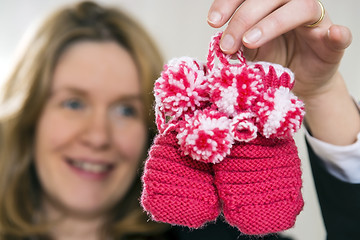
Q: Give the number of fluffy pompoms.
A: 4